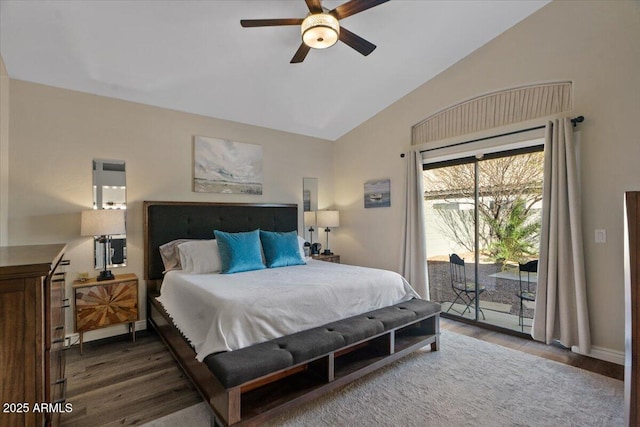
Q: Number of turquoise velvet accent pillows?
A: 2